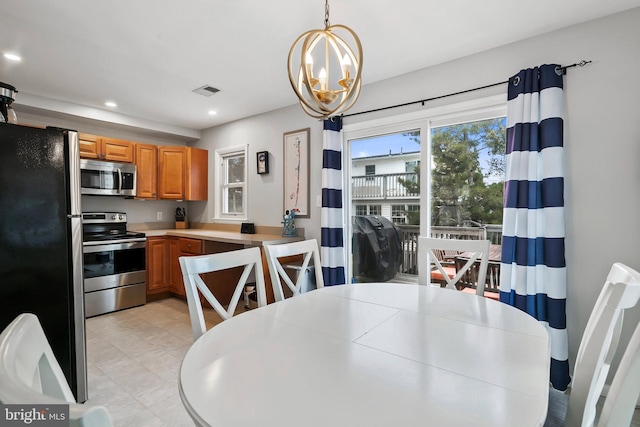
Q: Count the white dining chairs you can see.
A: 6